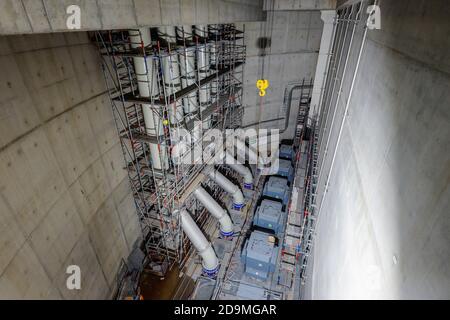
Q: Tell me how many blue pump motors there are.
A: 5